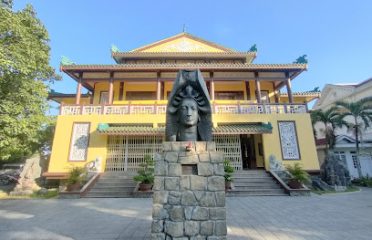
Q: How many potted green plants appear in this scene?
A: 4